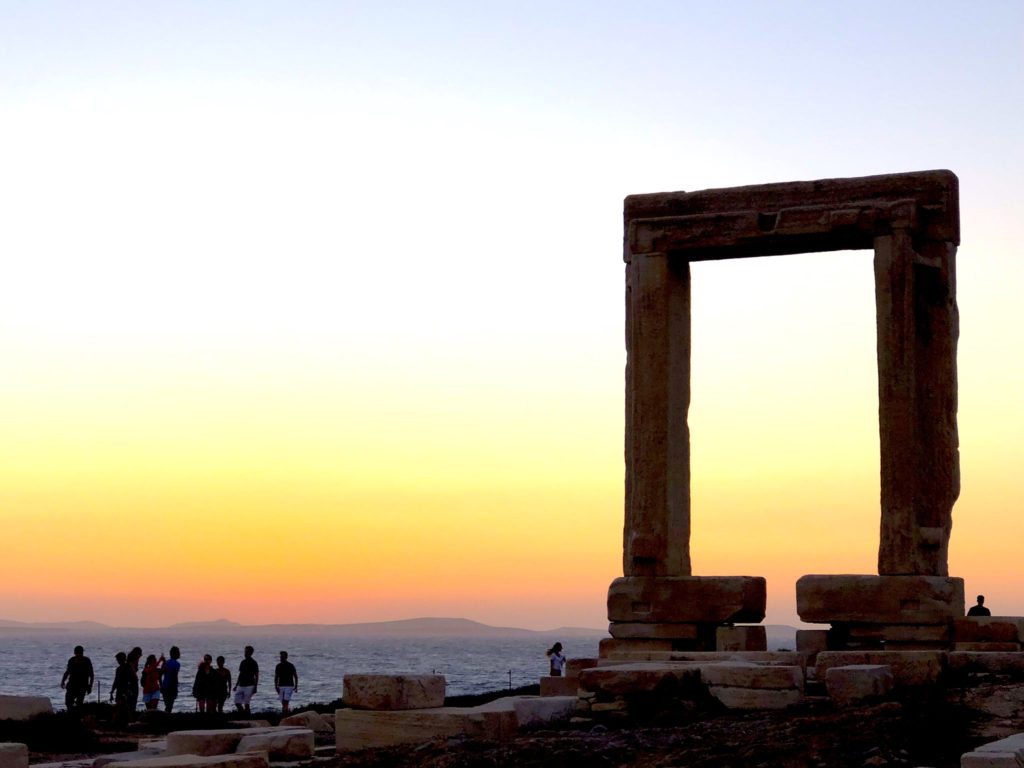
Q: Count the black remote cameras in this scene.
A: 0